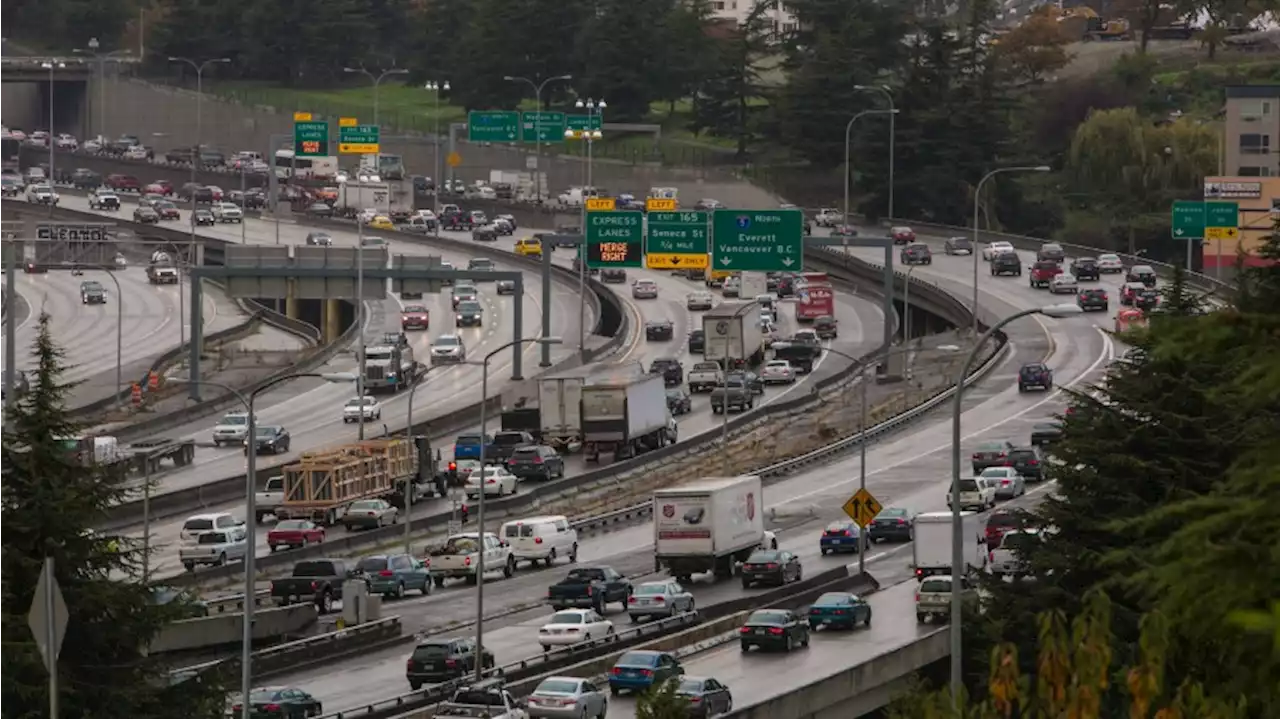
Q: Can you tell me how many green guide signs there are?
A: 10